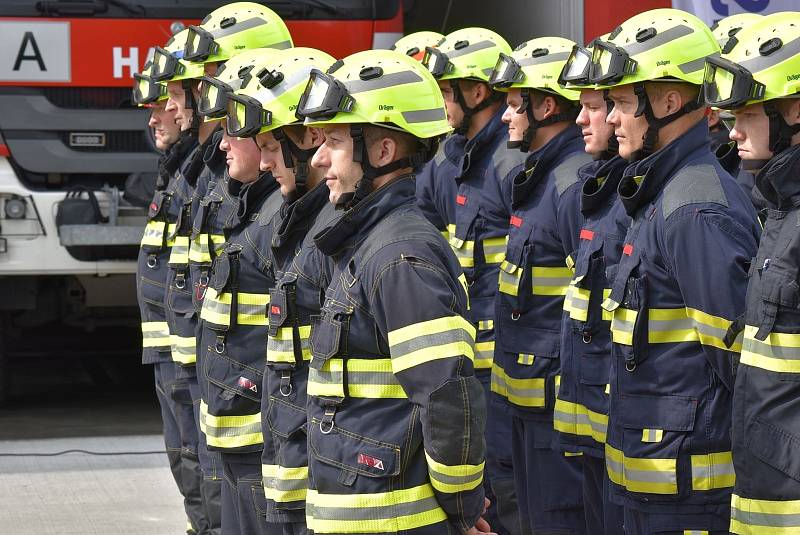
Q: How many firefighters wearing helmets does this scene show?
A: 13